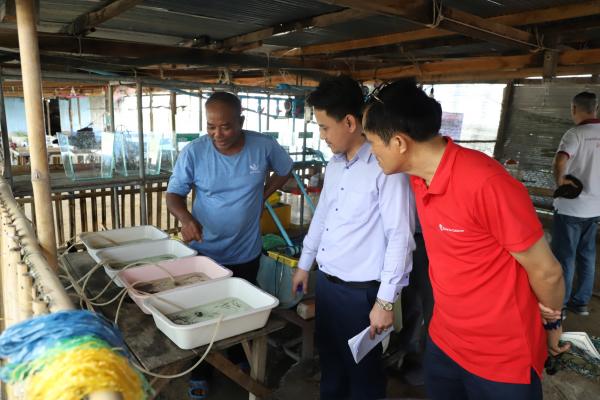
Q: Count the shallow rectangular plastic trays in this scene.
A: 4